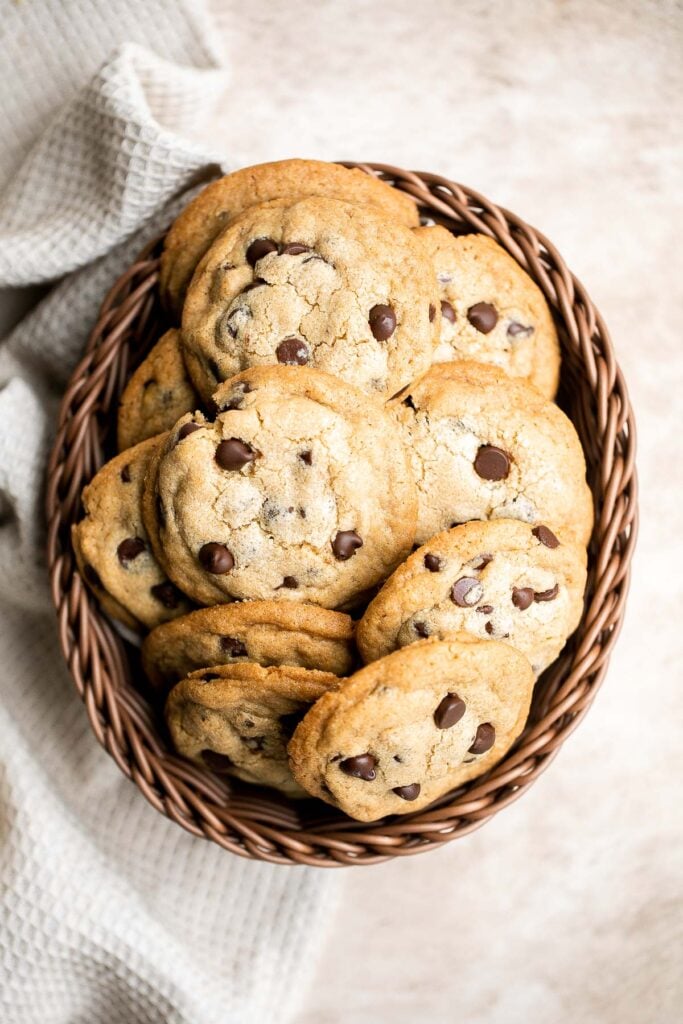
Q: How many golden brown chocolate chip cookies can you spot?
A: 11